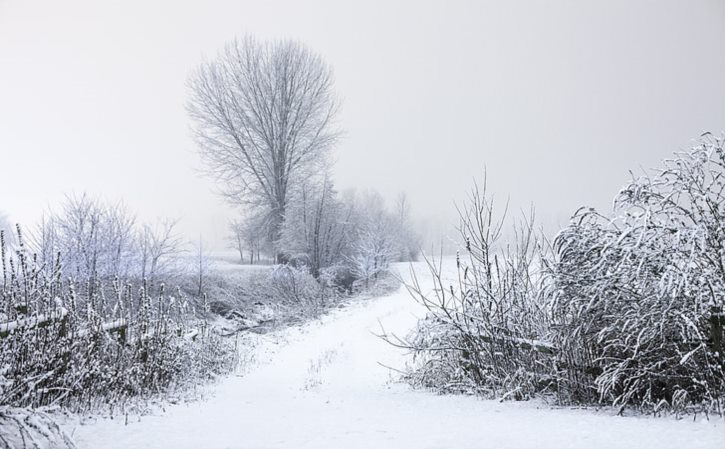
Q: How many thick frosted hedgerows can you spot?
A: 2